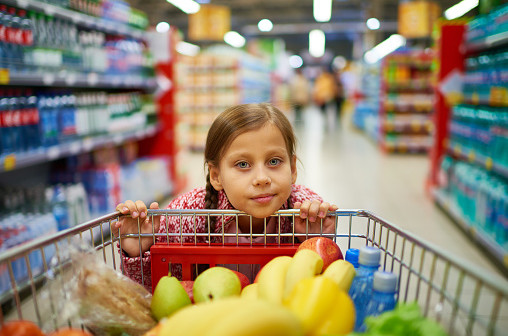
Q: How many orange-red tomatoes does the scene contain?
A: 2